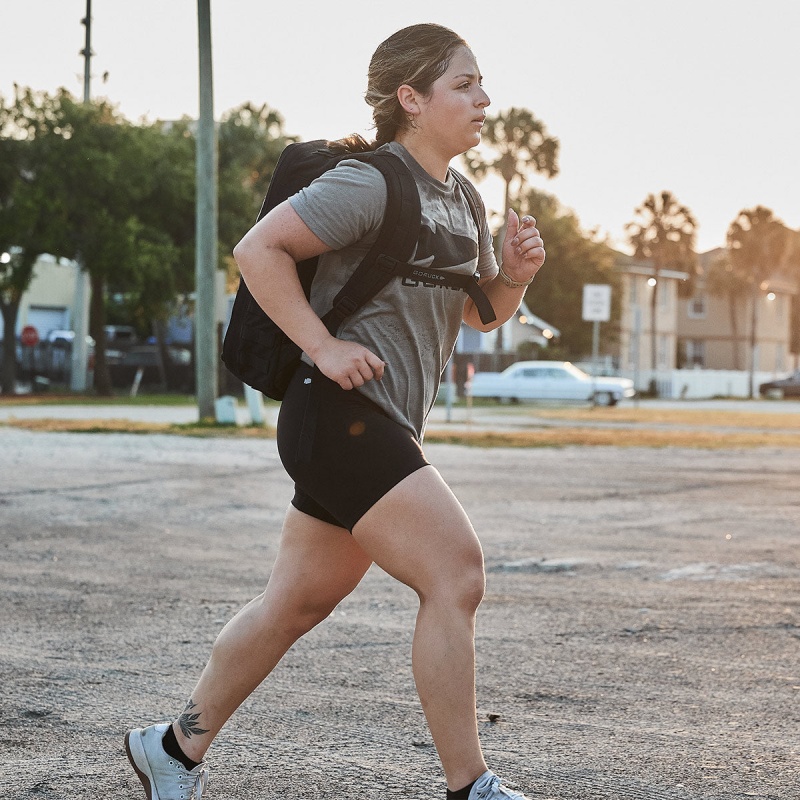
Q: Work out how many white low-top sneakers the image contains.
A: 2